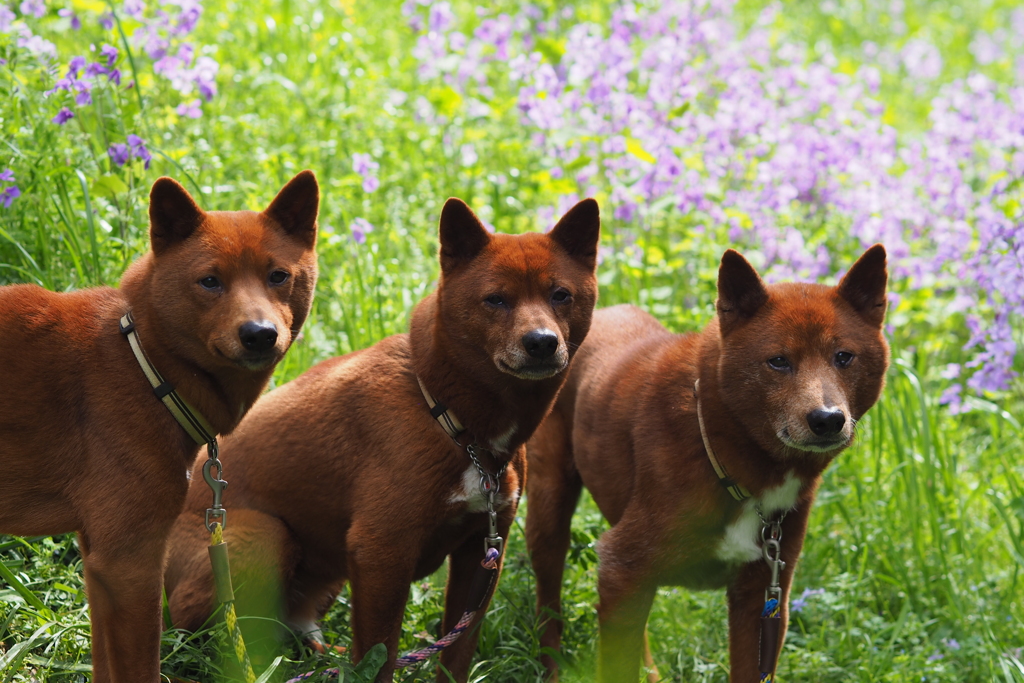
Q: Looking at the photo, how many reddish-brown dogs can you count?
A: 3